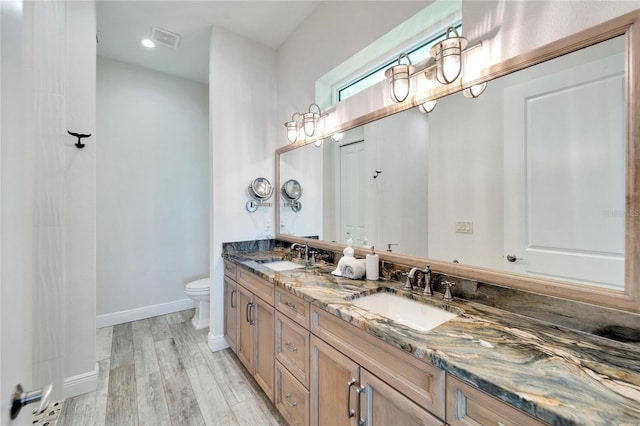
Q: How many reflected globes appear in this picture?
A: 4